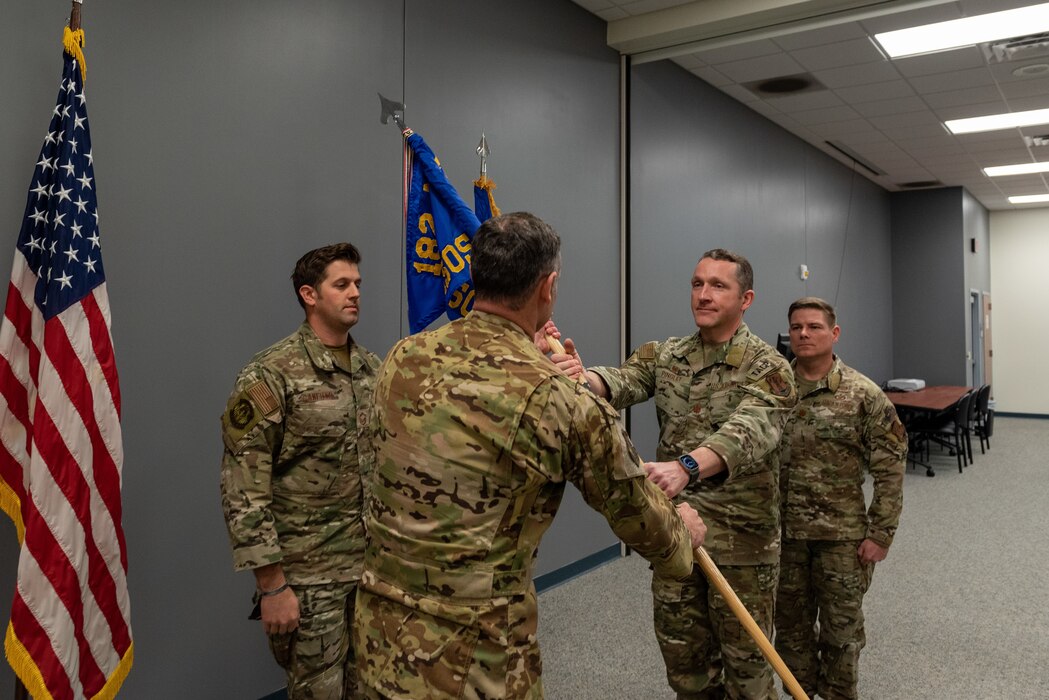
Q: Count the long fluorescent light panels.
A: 4